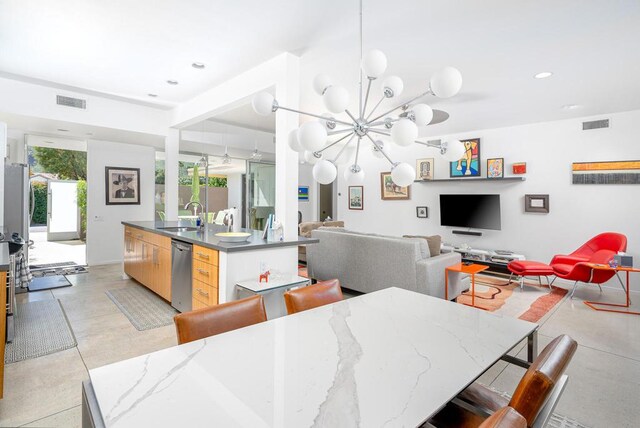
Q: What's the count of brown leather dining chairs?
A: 4